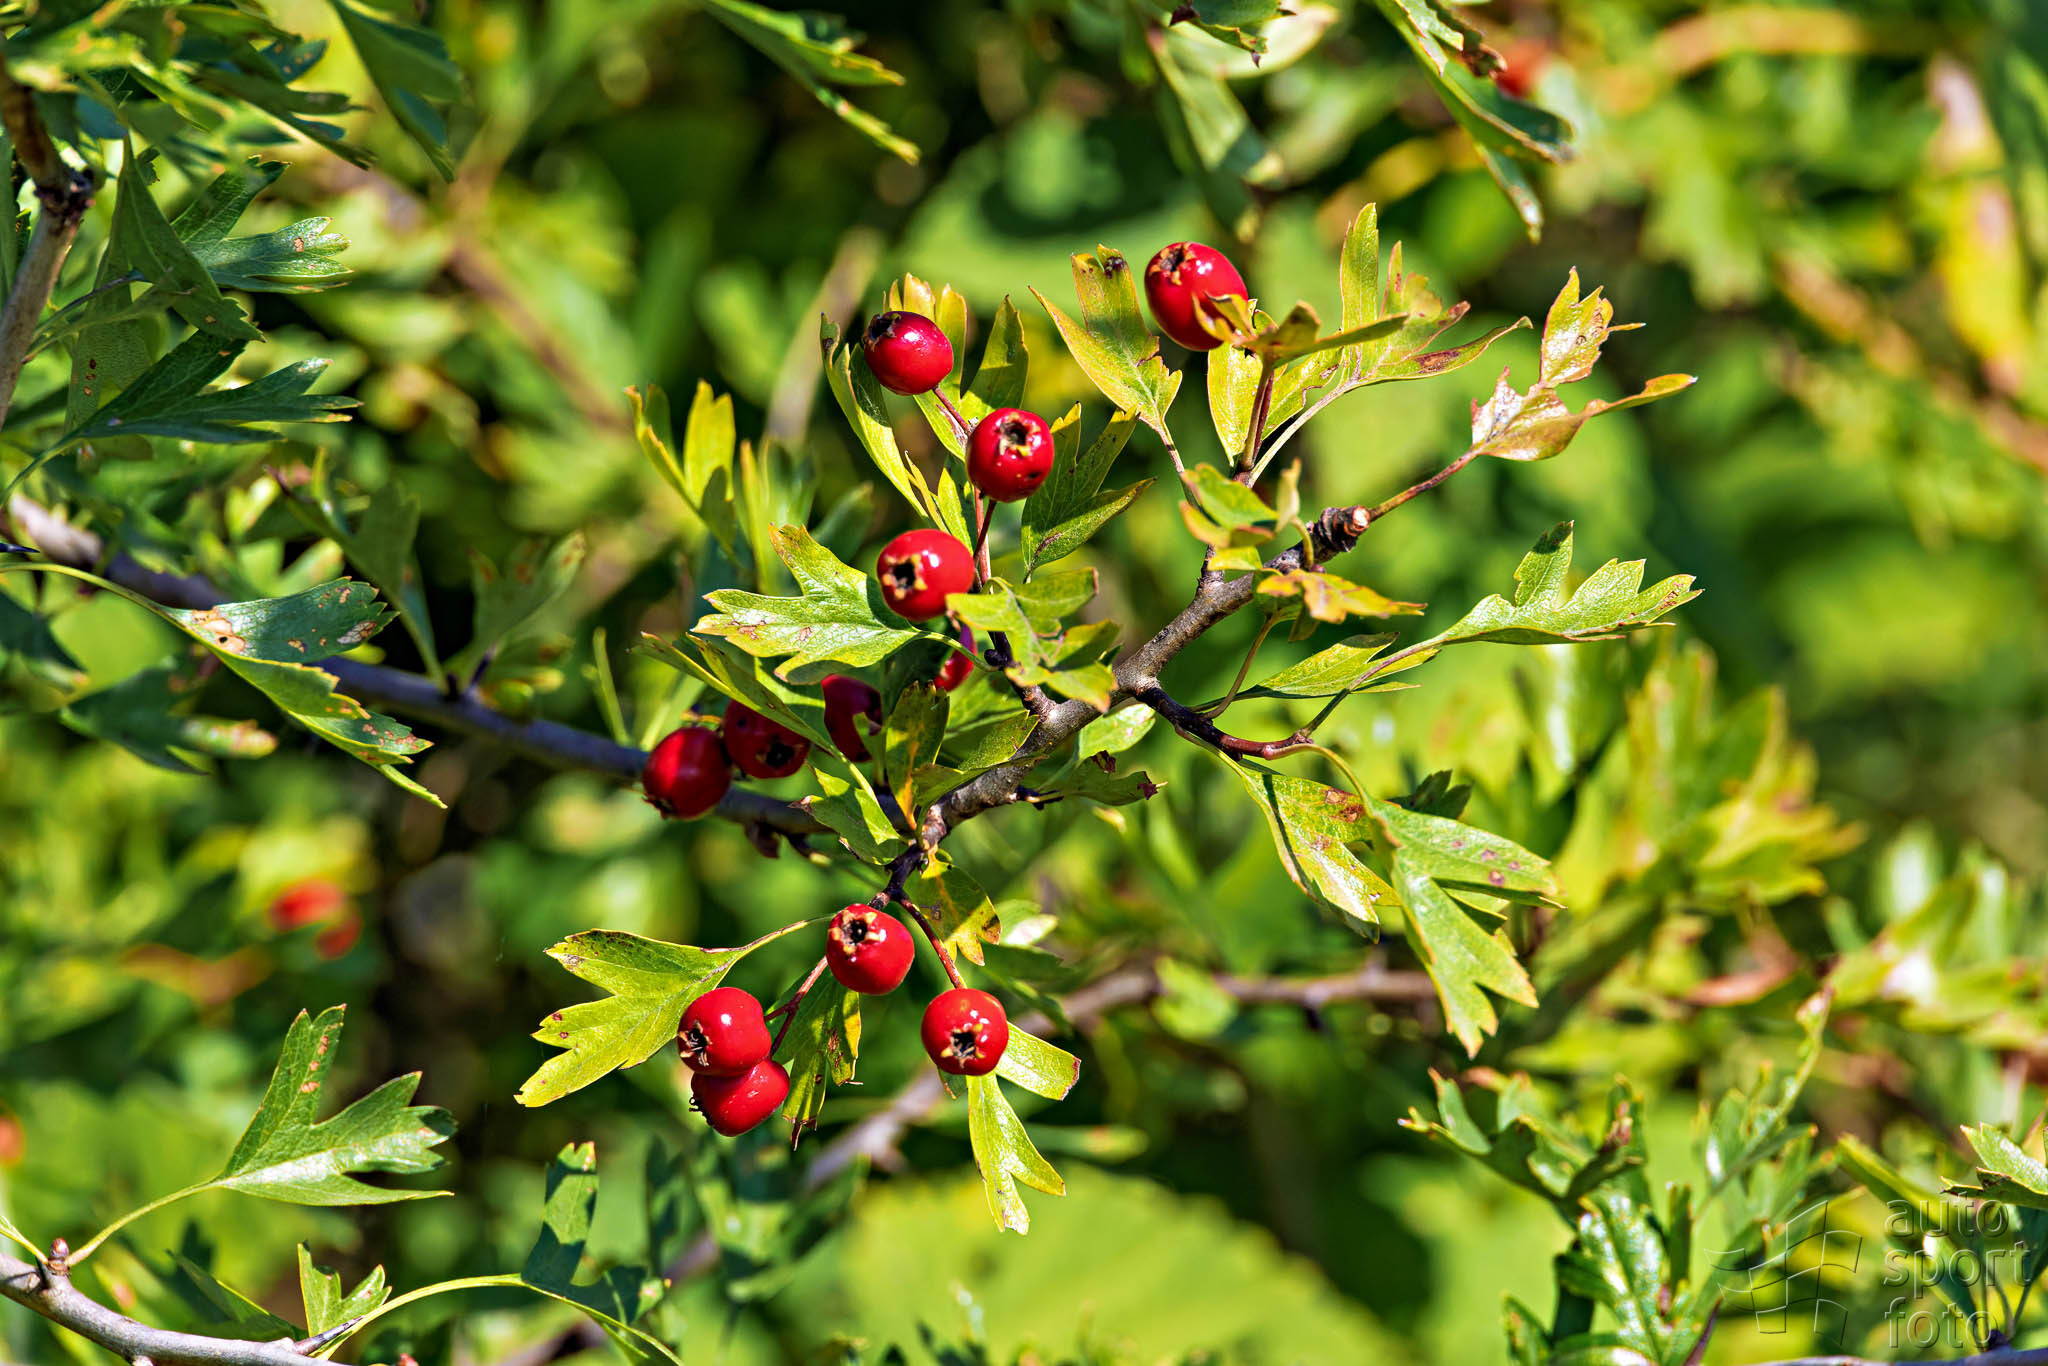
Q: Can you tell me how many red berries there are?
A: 12